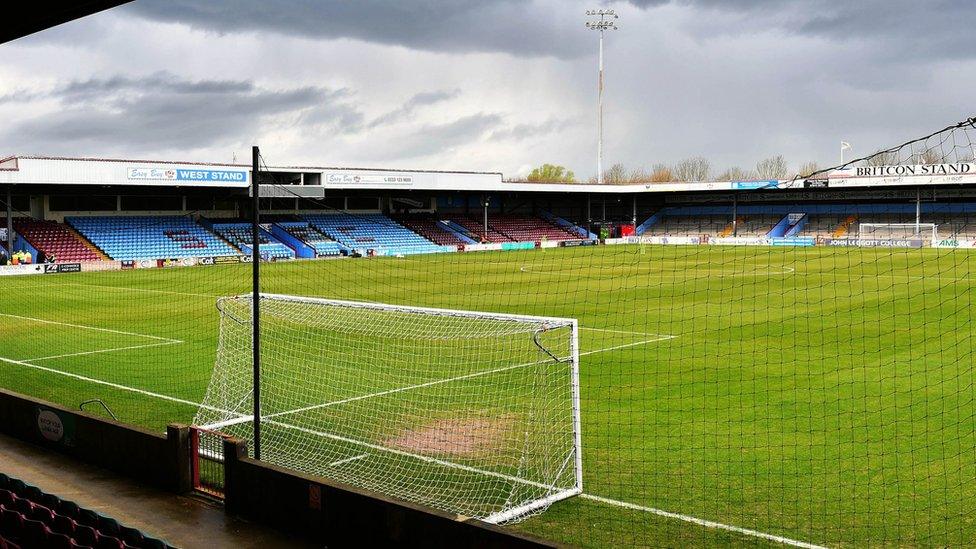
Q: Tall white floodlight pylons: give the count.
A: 1